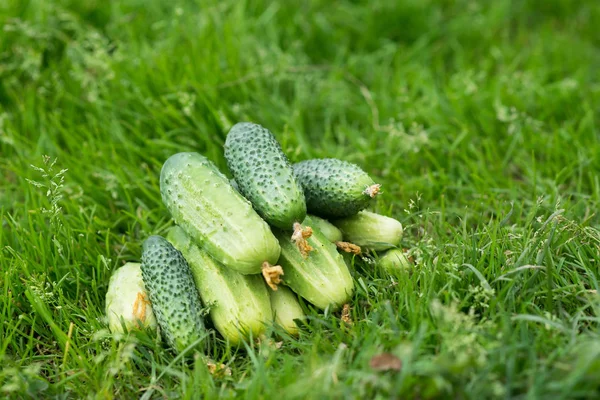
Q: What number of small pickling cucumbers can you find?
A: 11